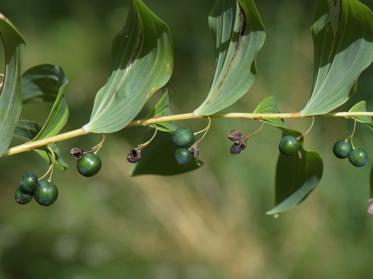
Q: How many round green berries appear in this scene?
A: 9